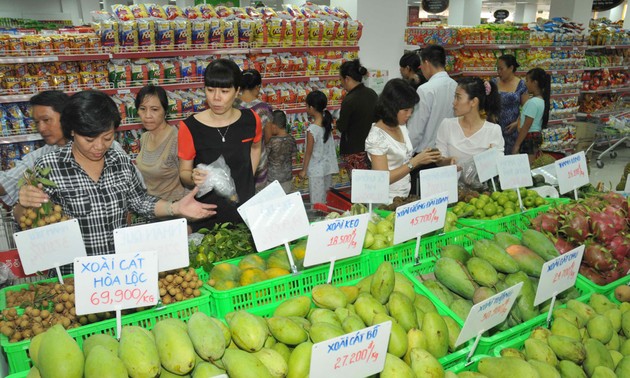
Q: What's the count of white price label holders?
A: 15